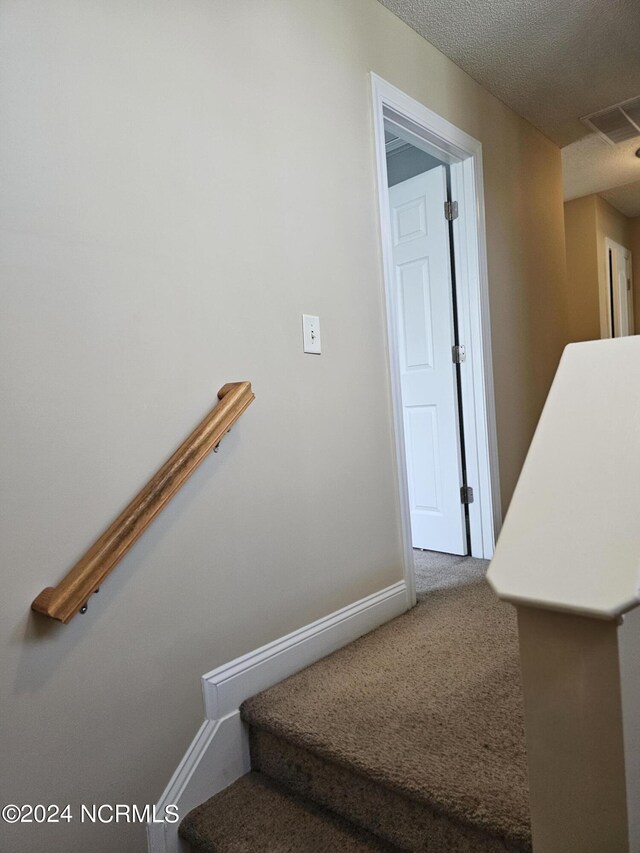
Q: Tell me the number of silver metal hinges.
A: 3